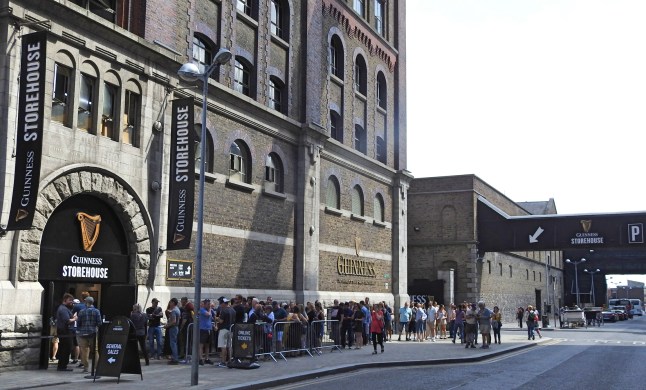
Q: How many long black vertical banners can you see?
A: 2